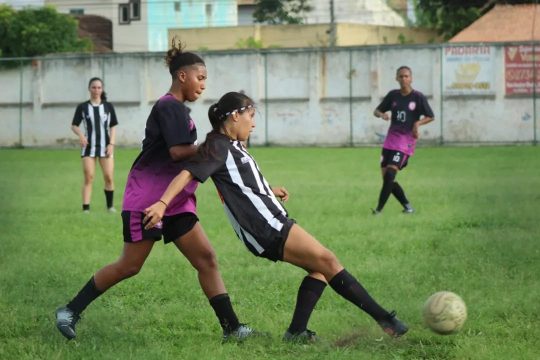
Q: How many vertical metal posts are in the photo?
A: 6